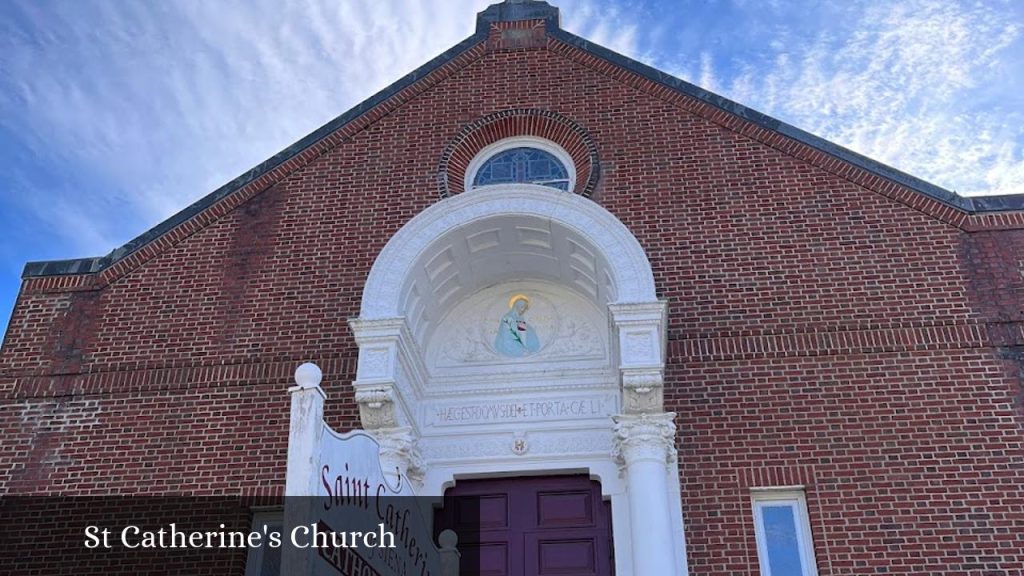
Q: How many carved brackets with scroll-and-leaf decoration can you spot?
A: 2